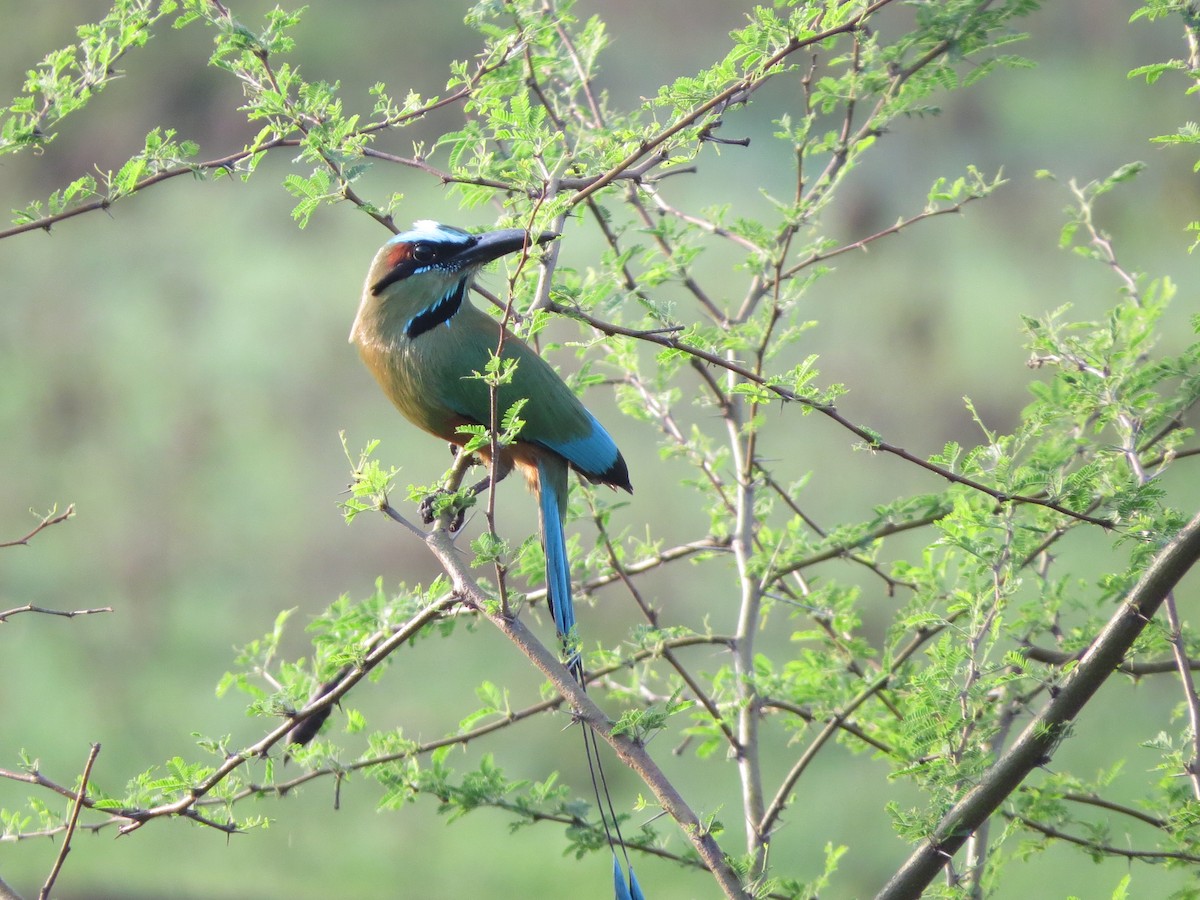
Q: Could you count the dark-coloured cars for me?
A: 0